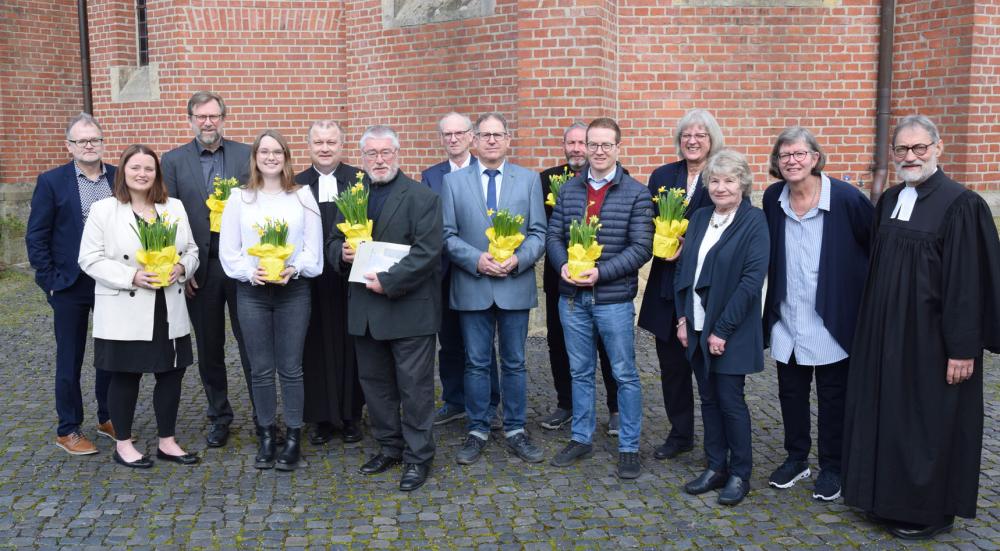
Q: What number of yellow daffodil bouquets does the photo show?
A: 8